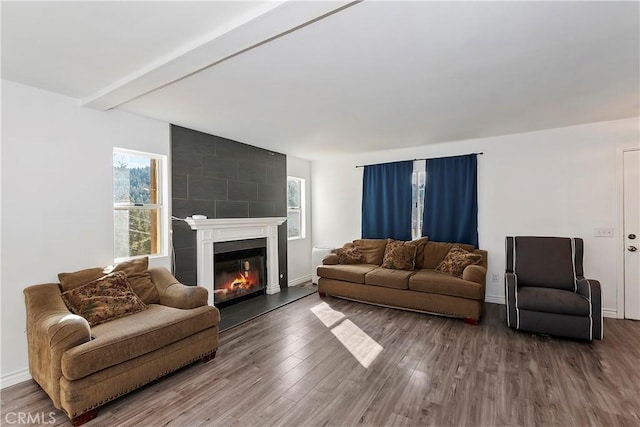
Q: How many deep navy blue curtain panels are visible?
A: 2